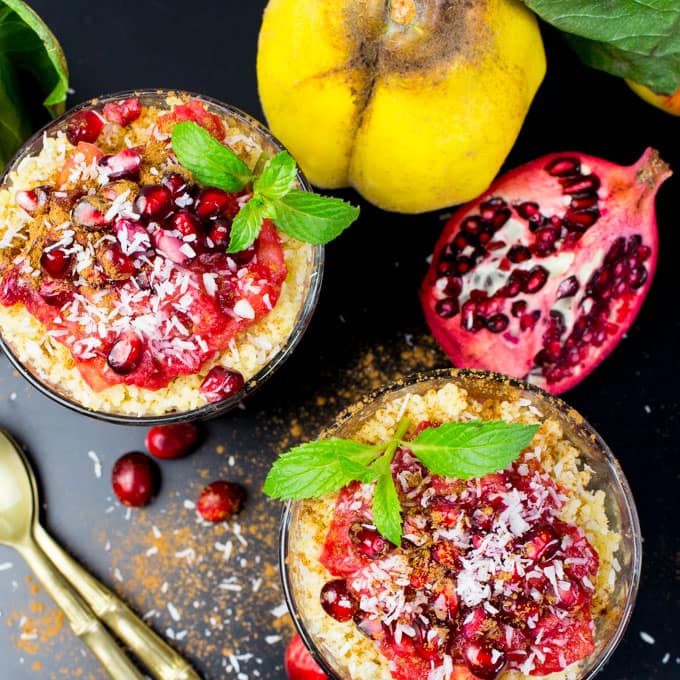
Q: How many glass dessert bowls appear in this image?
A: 2